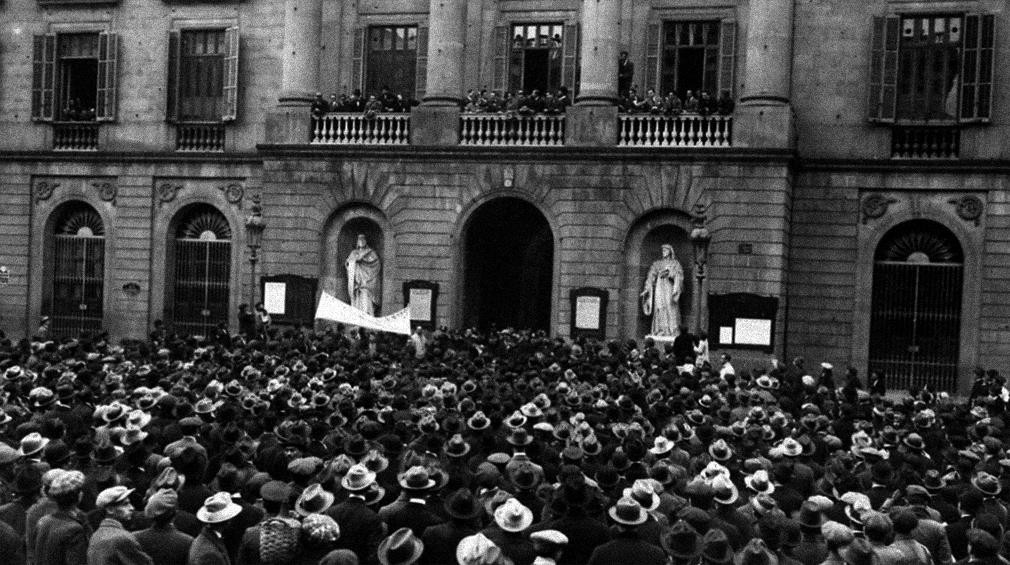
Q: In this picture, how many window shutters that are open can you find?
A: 12